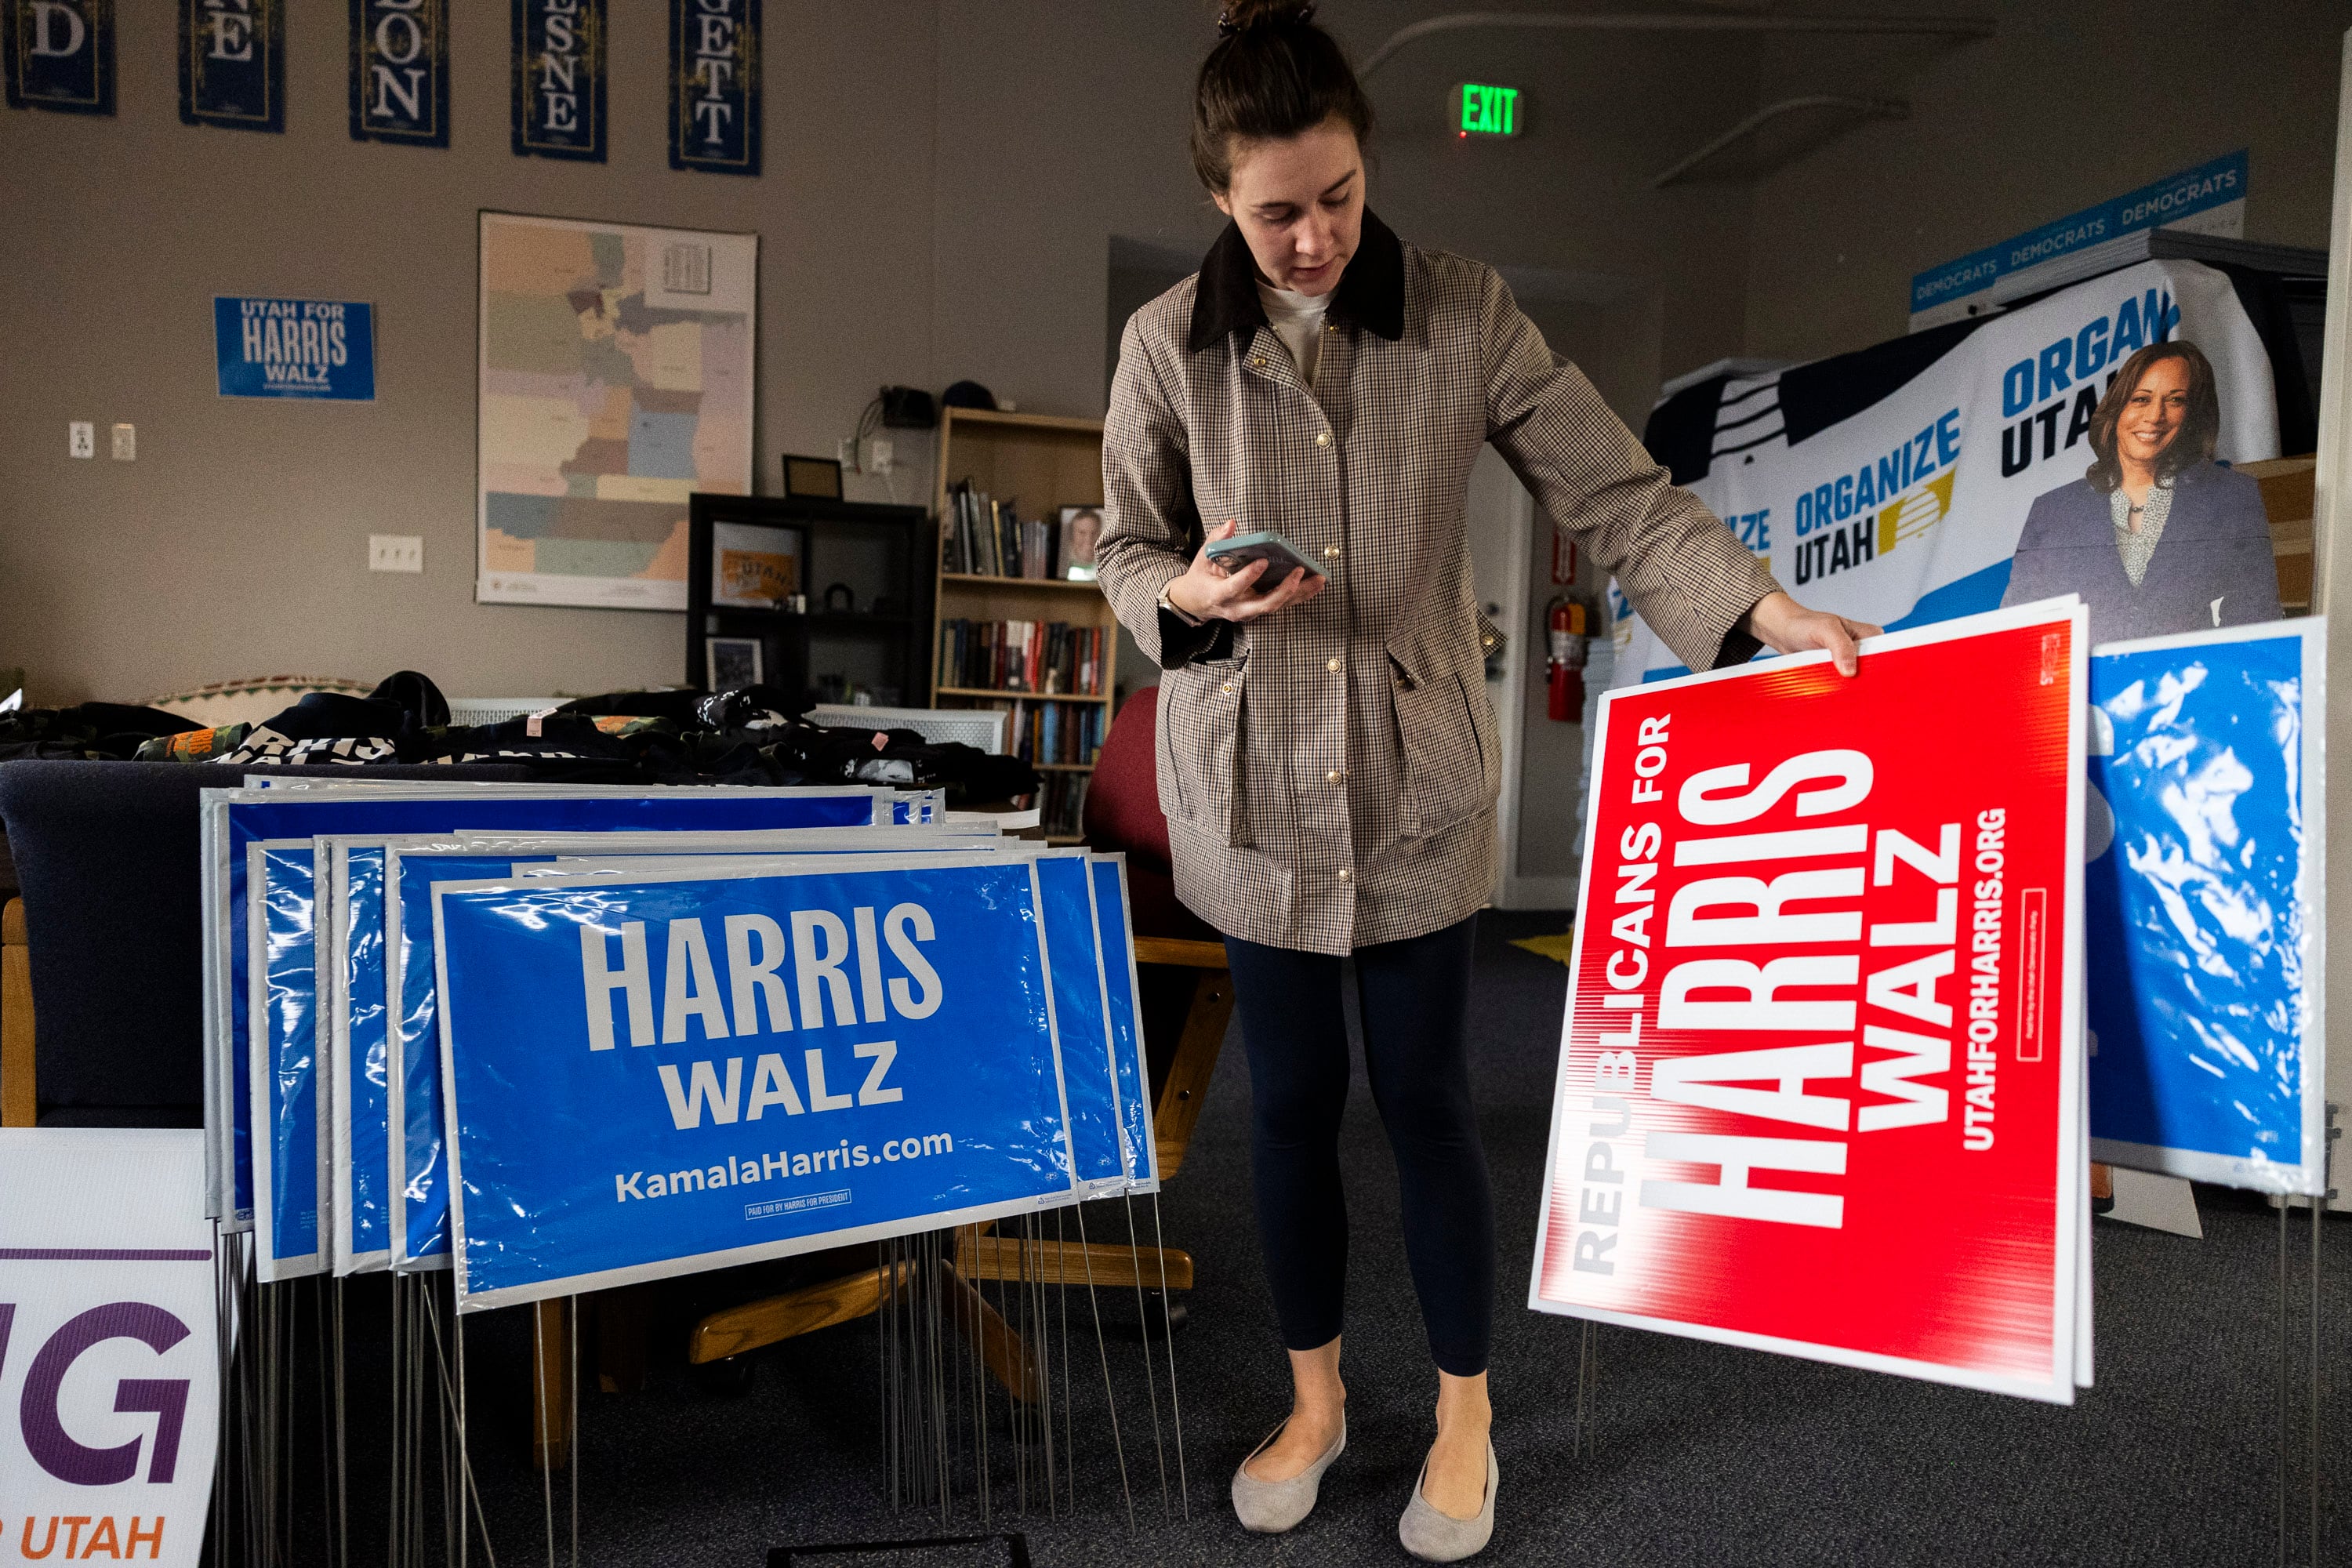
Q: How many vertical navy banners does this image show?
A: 5